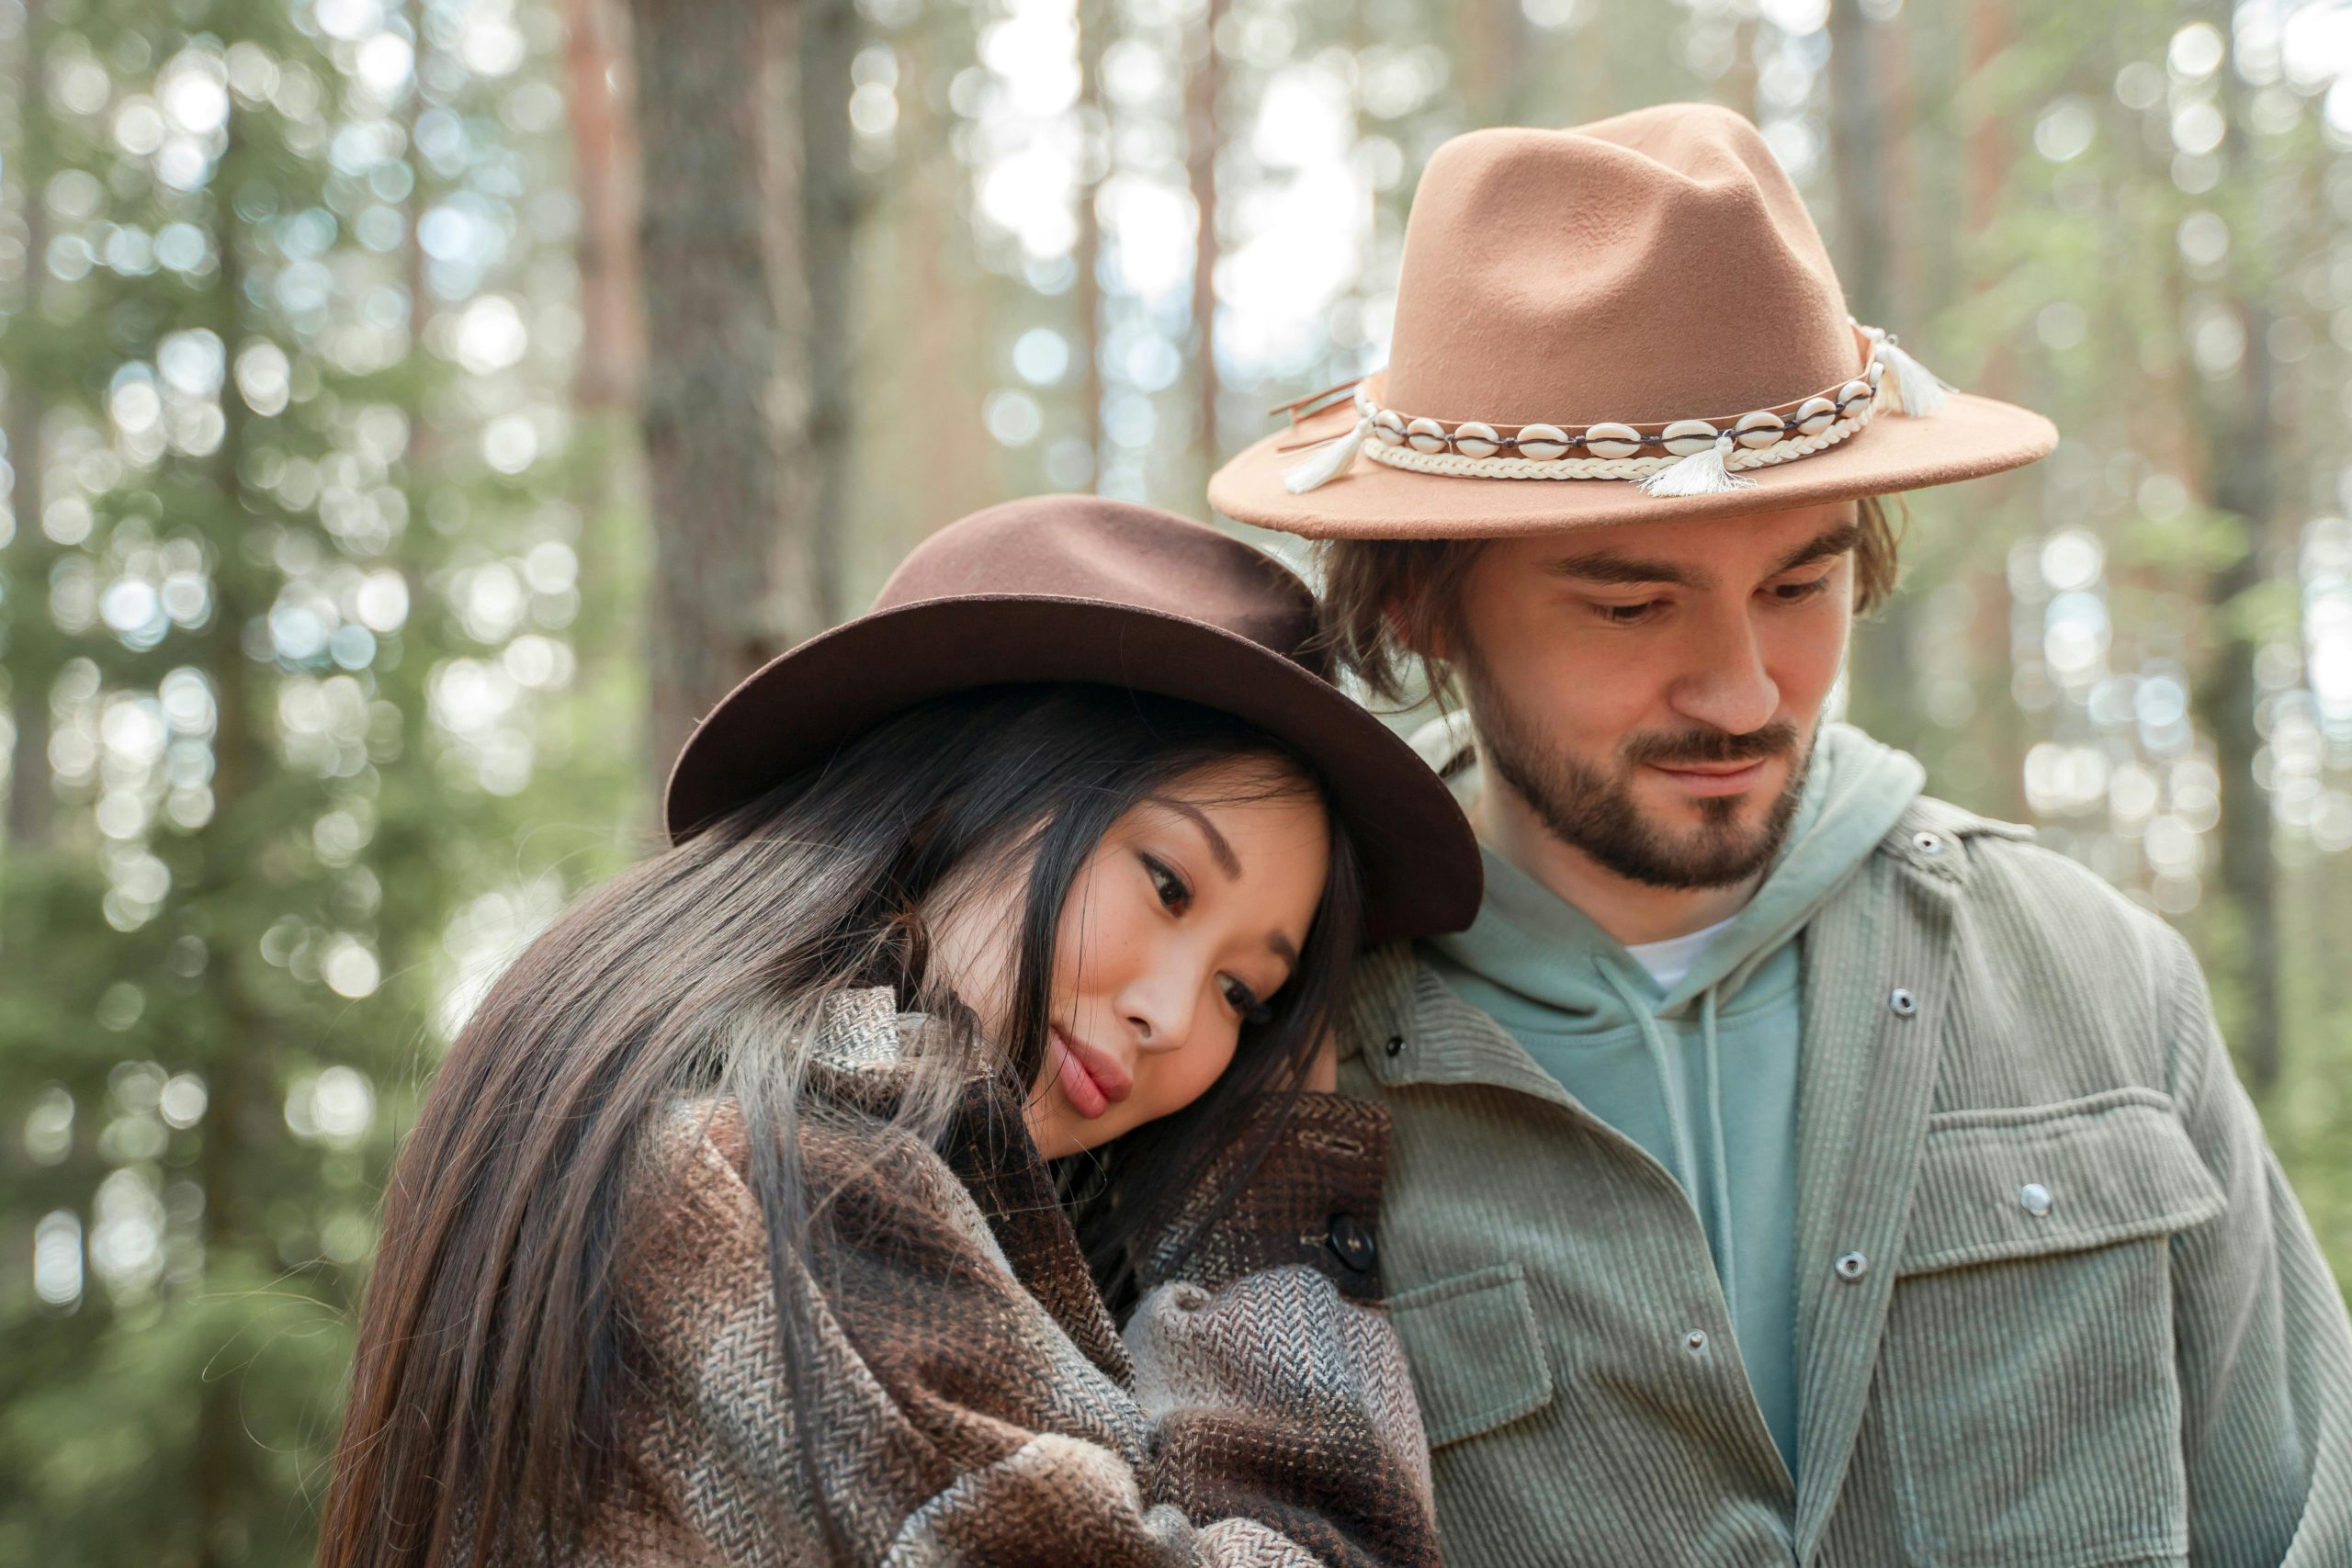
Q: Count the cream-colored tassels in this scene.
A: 3